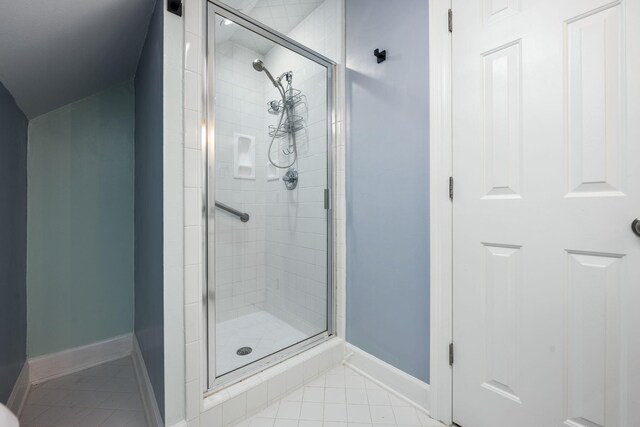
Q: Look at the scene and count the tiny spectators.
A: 0